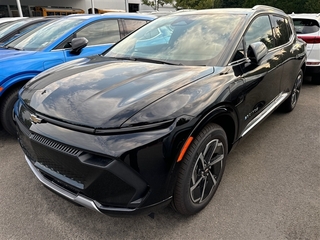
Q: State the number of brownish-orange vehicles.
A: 2